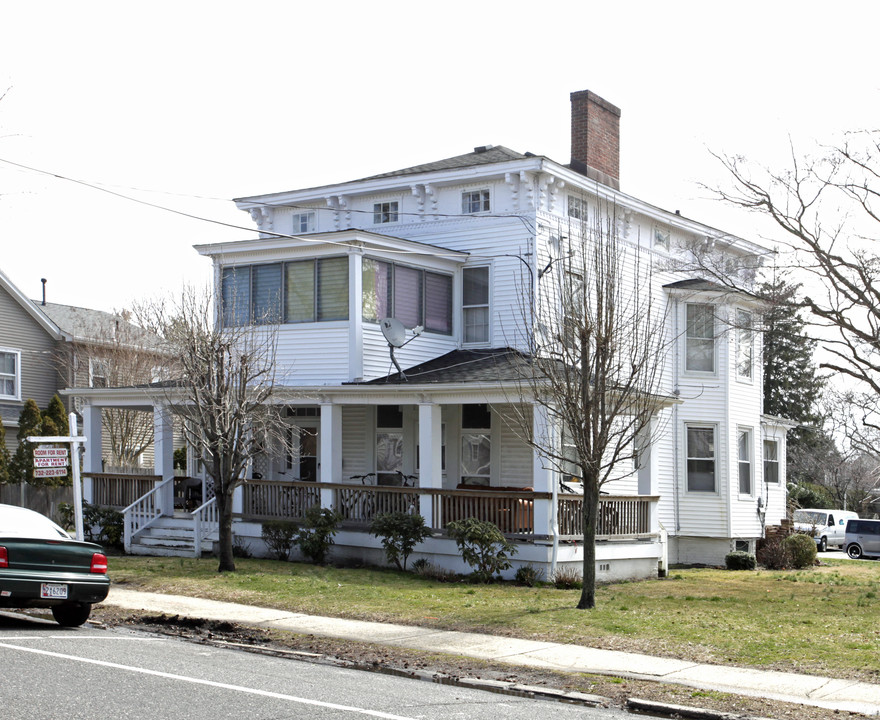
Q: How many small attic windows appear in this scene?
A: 5